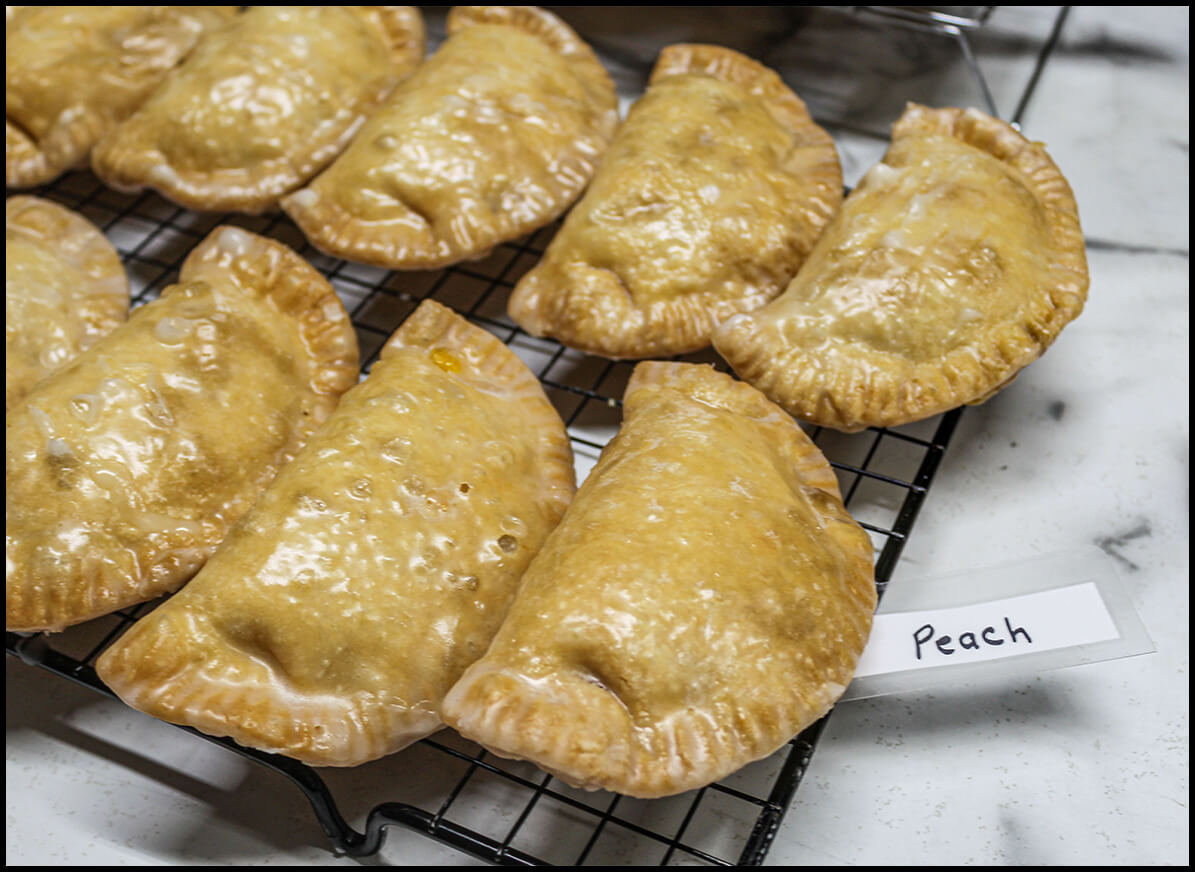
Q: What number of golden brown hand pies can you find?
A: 9